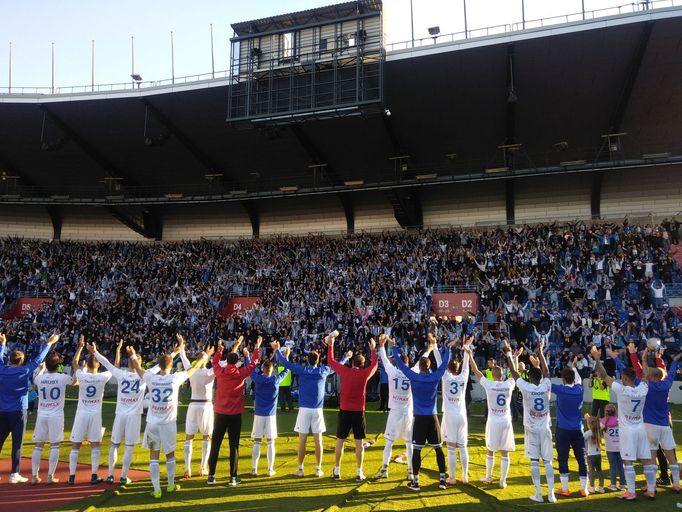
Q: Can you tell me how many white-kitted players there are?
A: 10